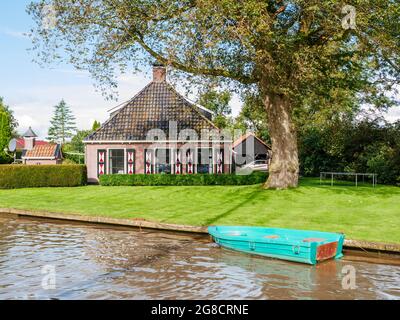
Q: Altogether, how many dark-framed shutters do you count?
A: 6